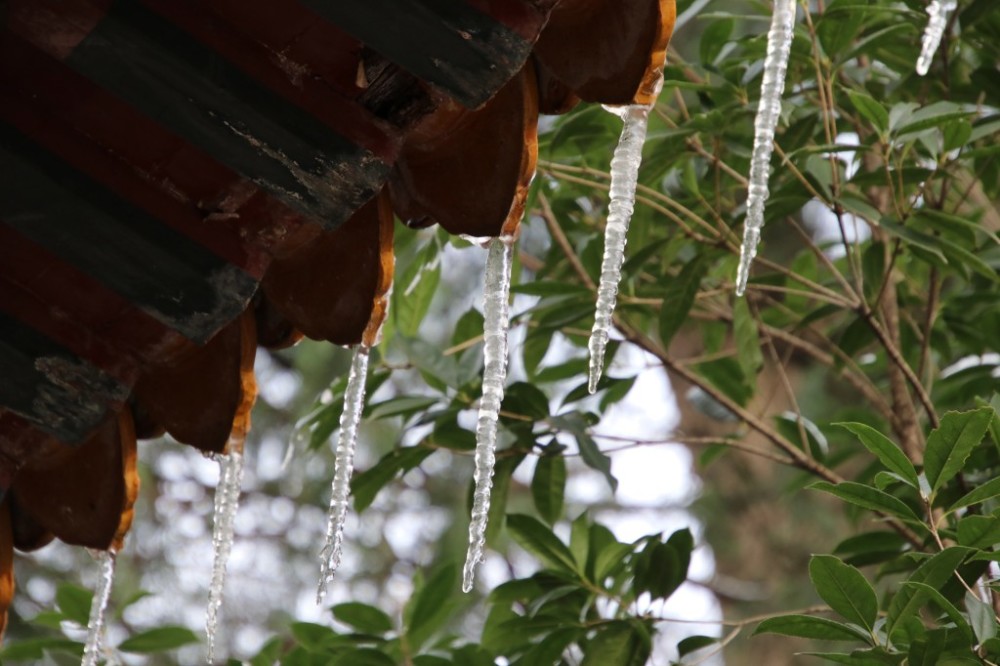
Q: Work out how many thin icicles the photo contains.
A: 7